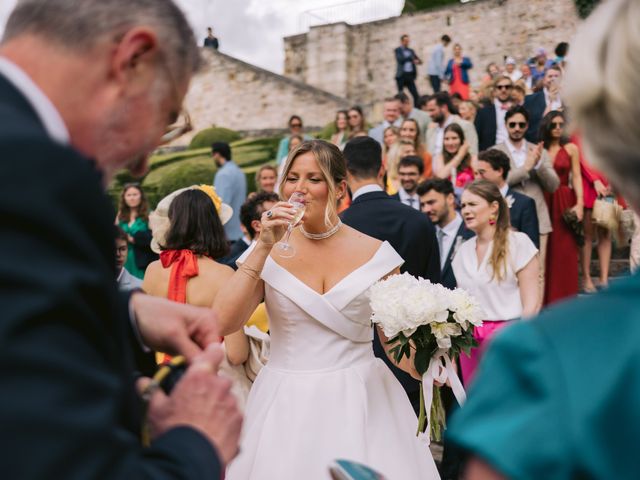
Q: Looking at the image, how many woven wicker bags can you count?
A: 1